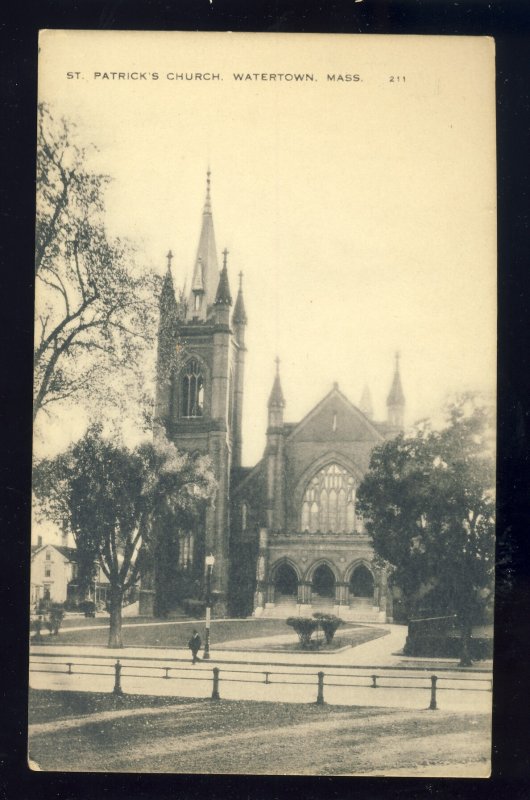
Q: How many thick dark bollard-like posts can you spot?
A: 4